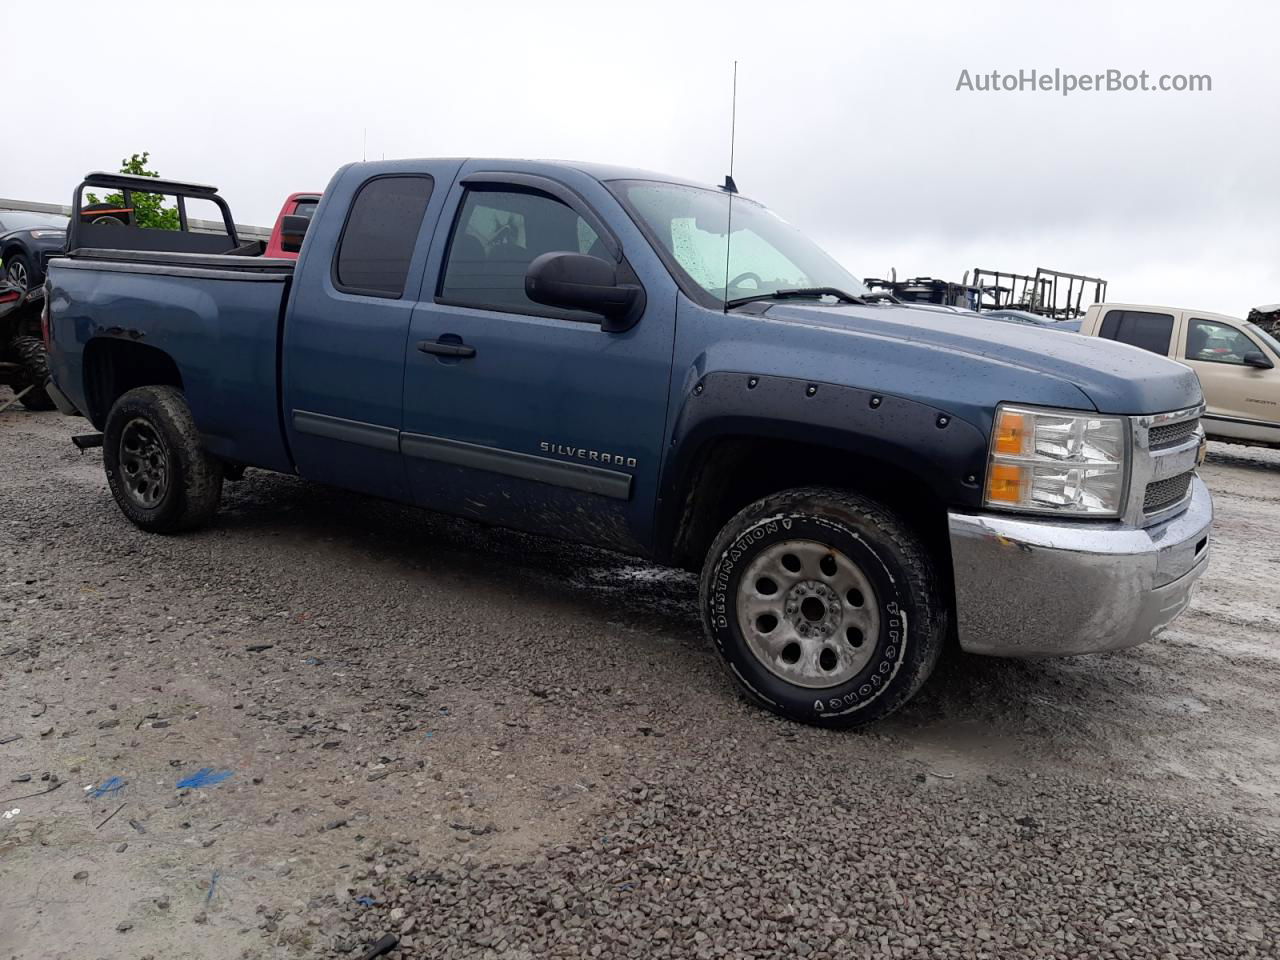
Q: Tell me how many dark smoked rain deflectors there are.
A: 1